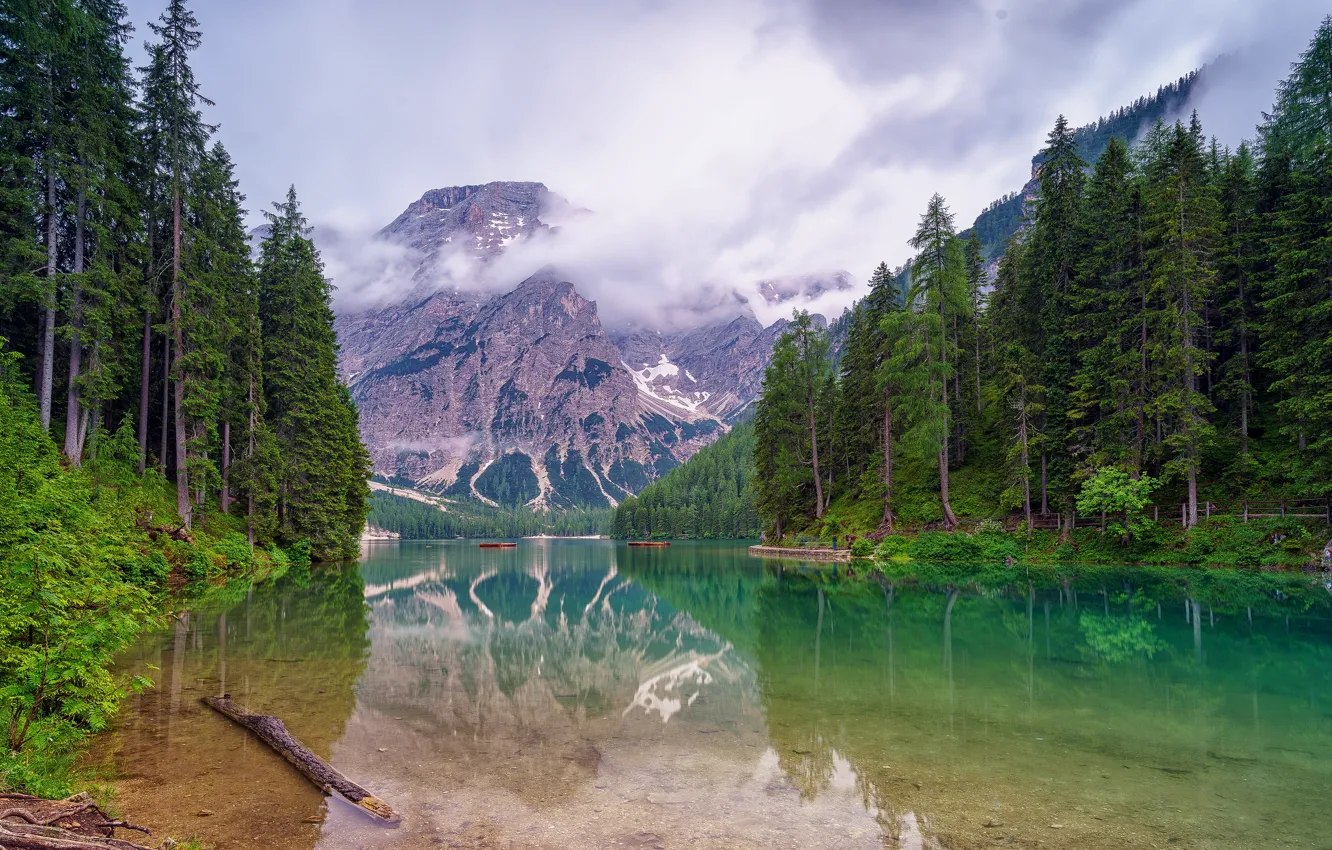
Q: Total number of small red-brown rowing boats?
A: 2